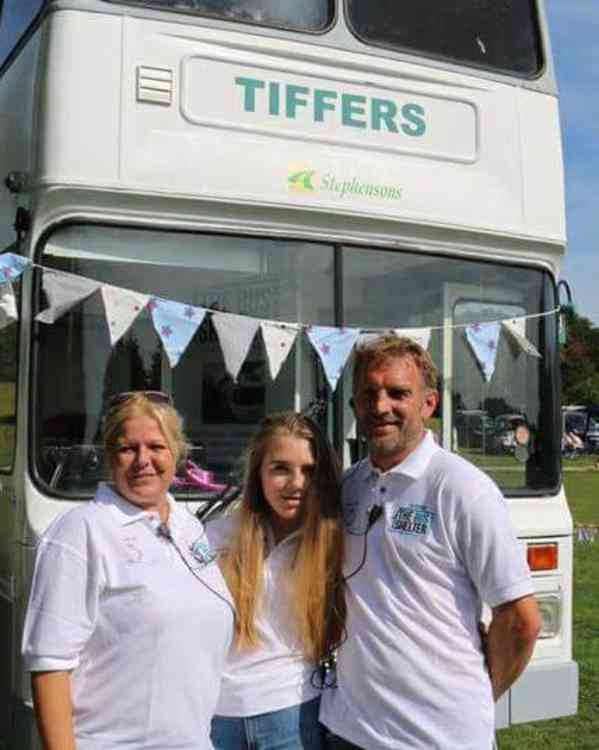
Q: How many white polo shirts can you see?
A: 3